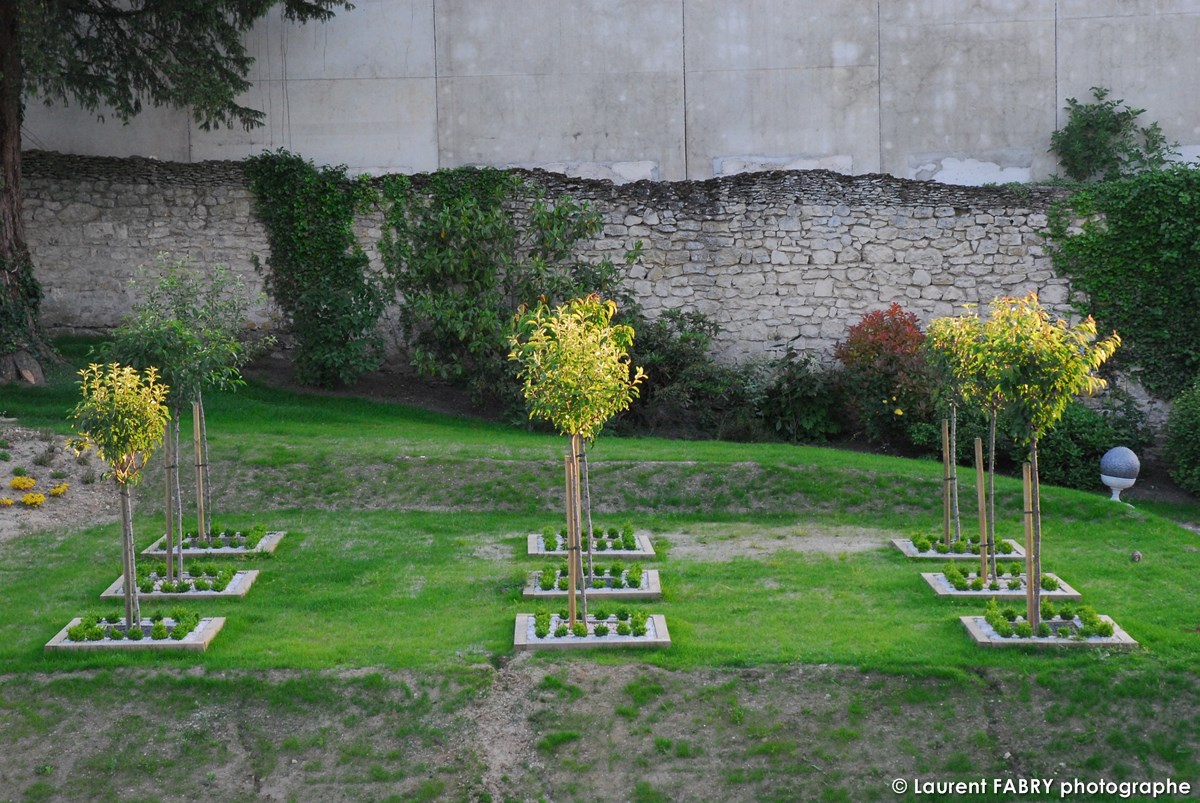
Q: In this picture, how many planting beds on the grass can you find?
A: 9